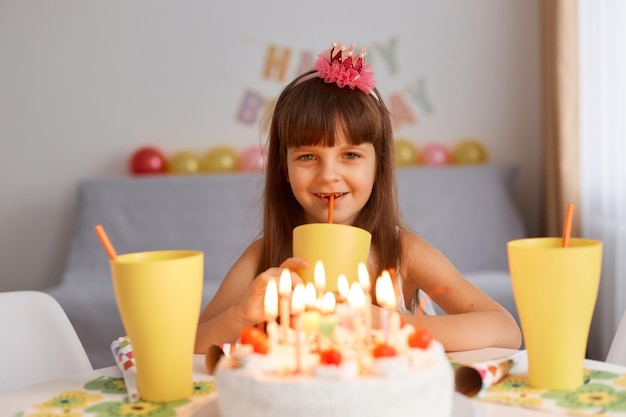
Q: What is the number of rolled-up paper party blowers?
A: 3